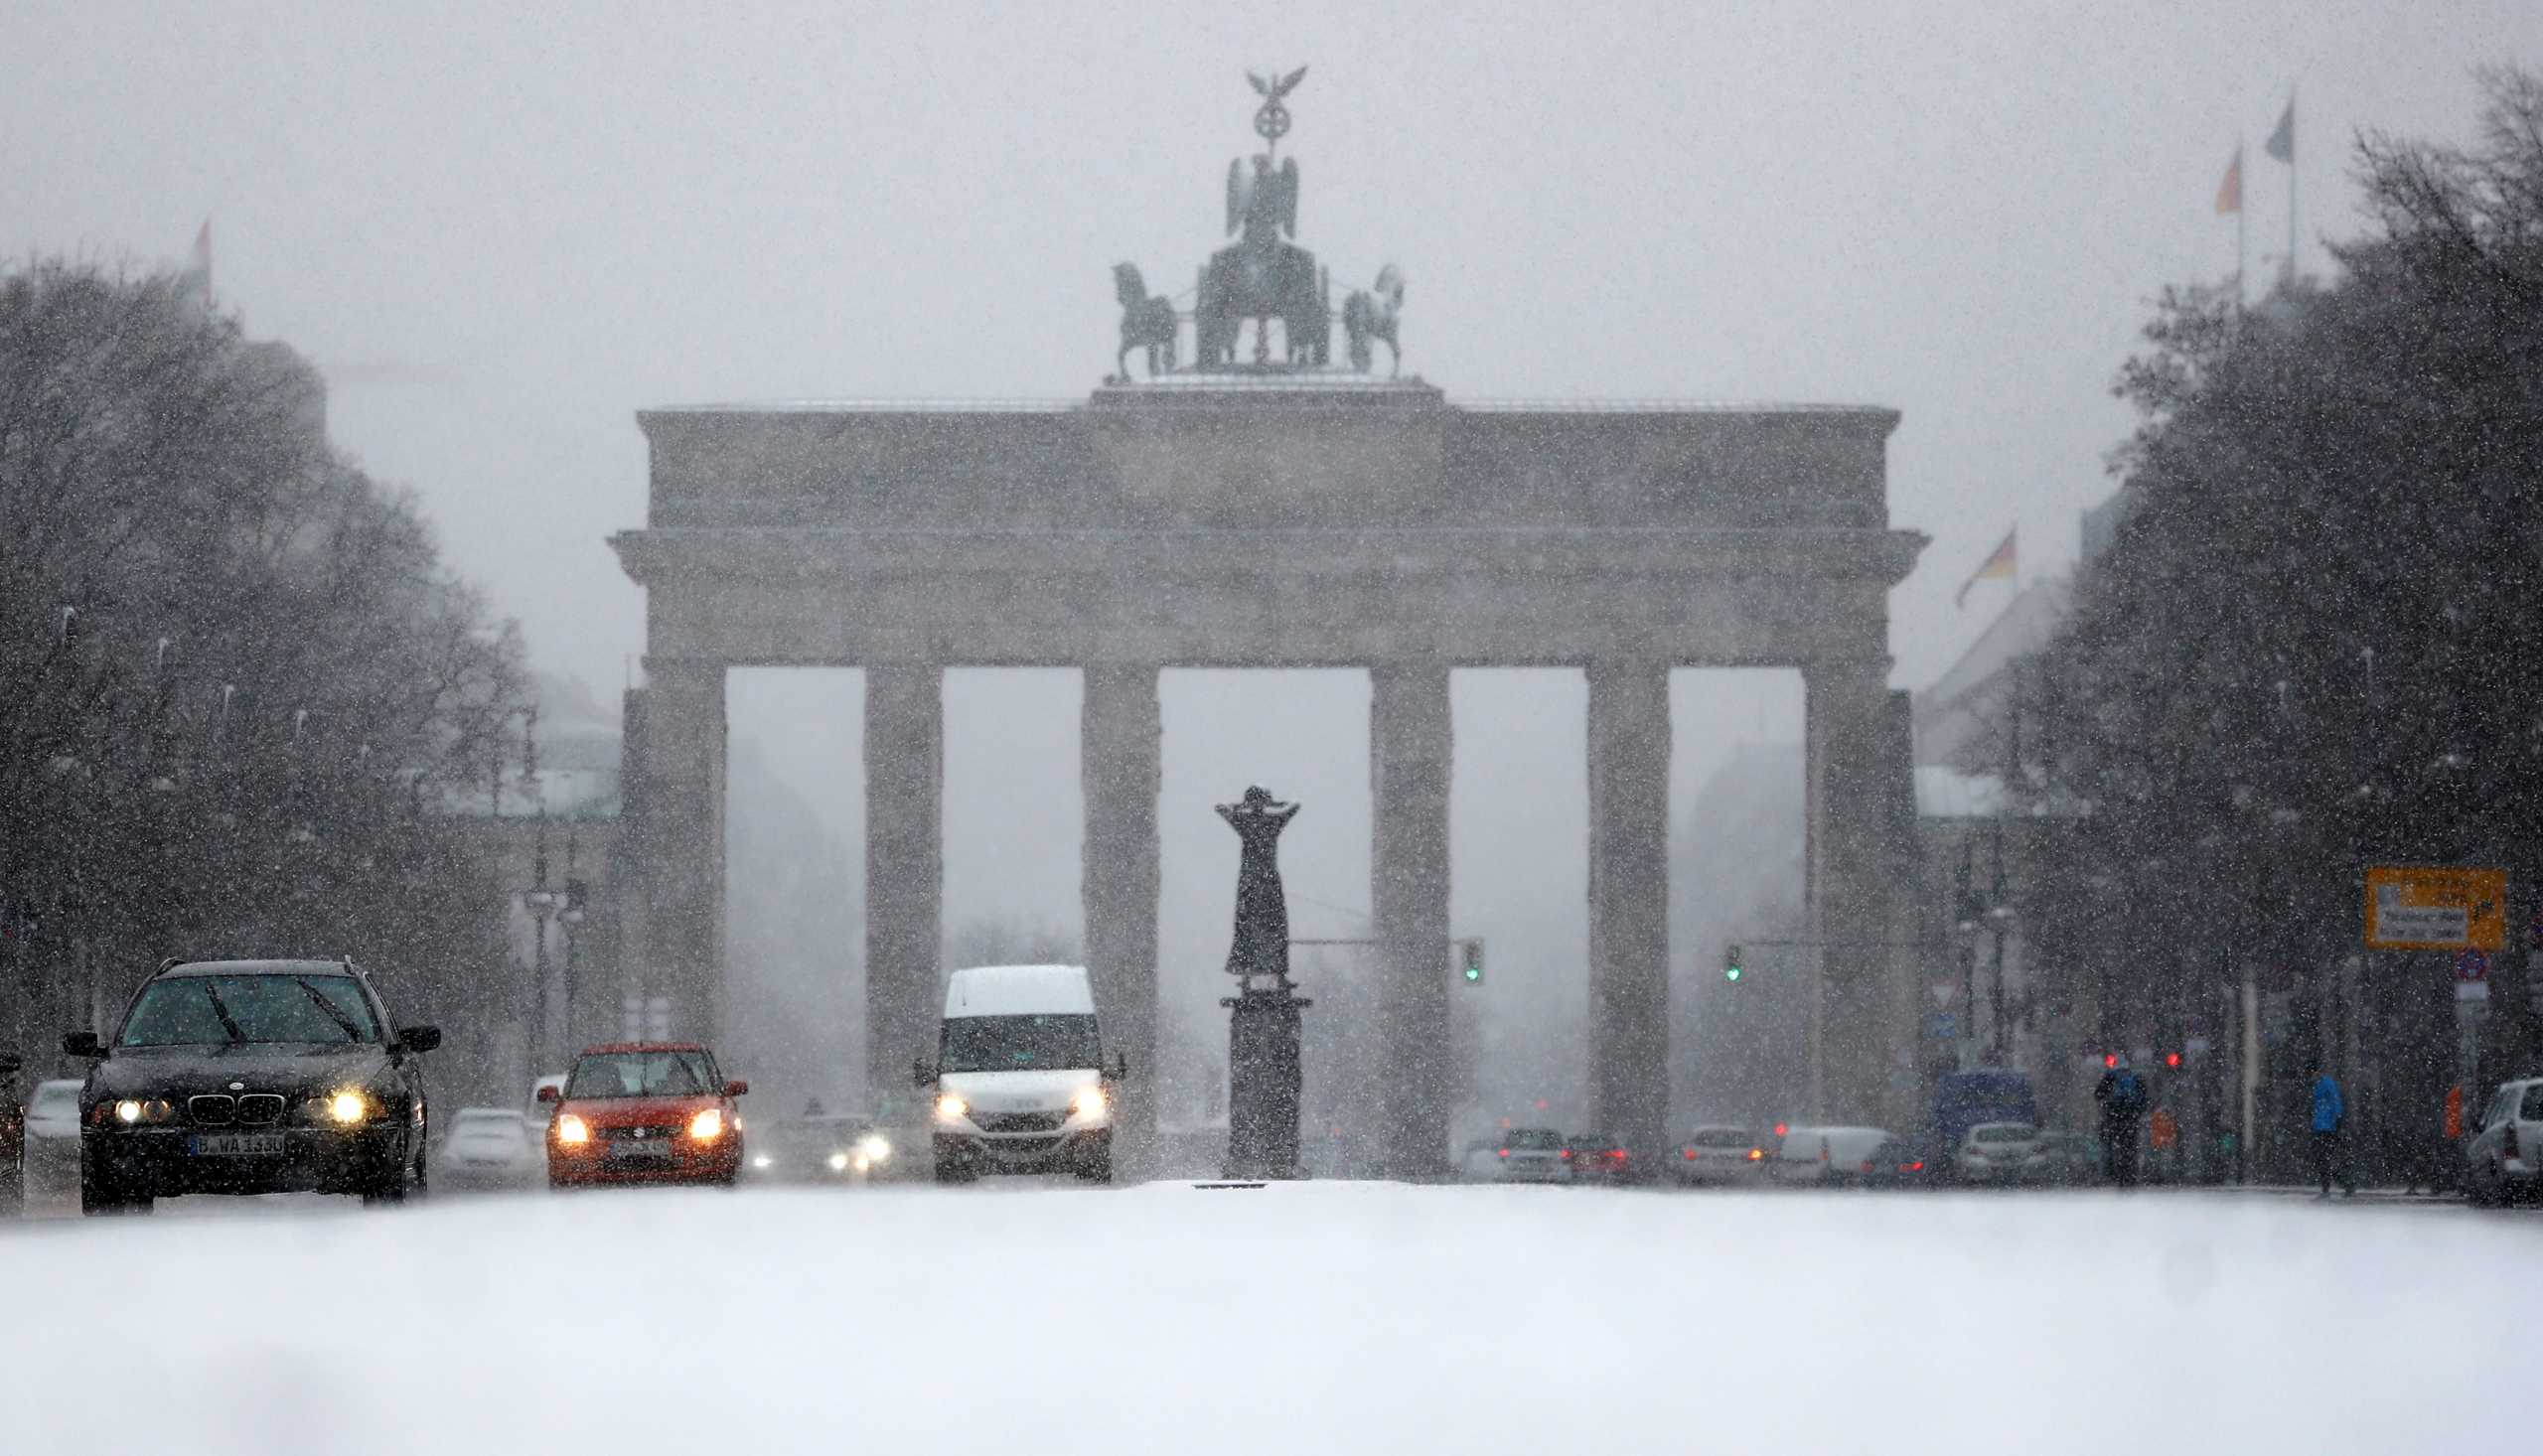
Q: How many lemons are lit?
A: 0